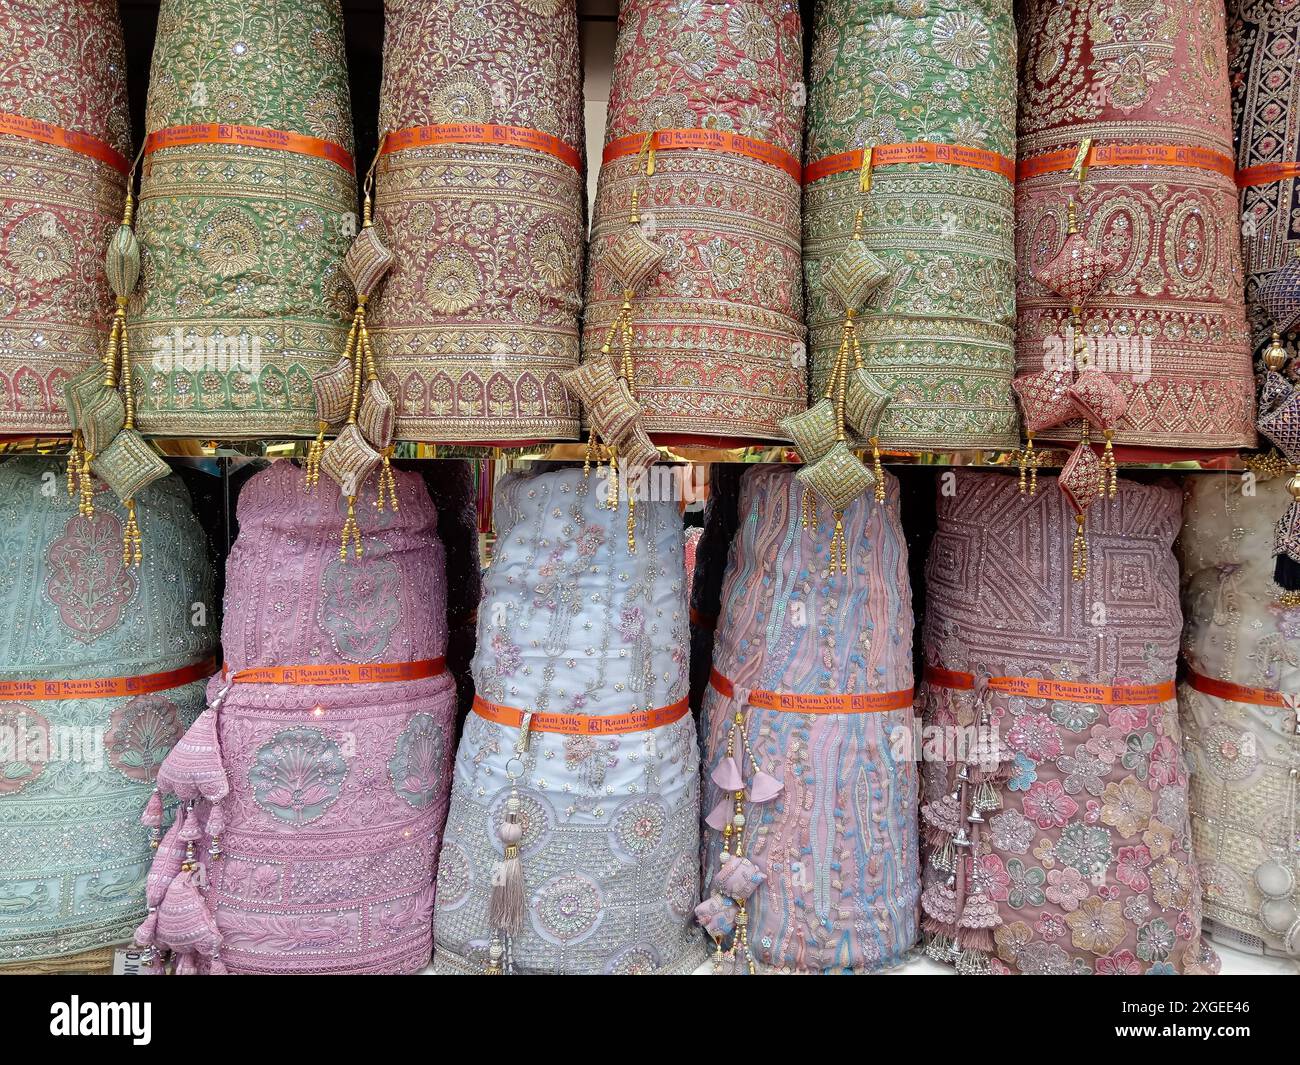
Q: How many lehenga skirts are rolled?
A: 13